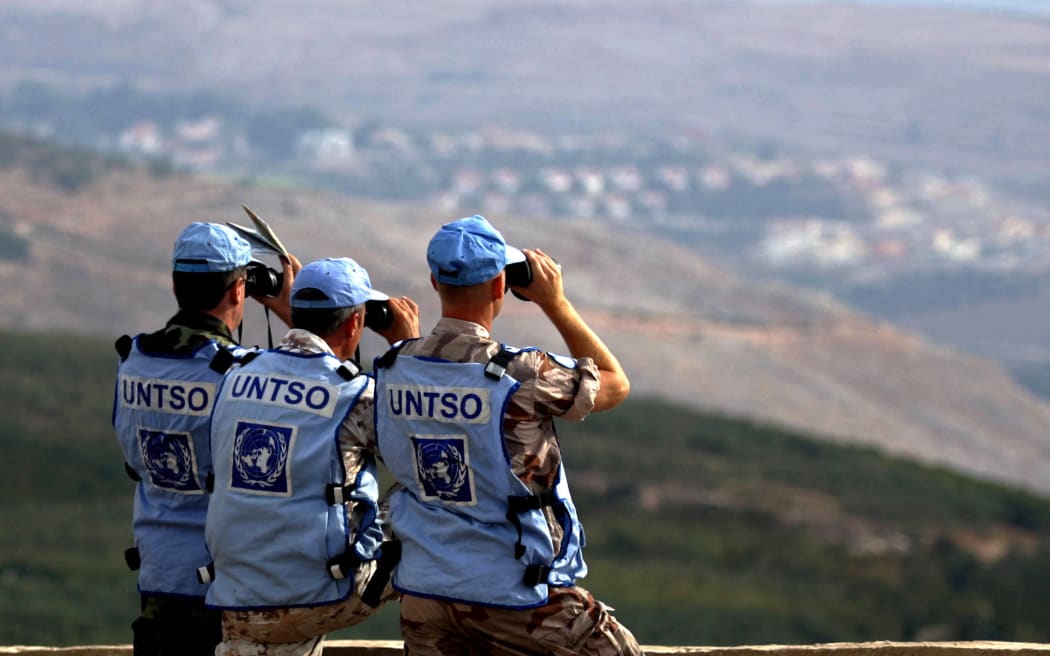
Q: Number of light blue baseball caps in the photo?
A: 3